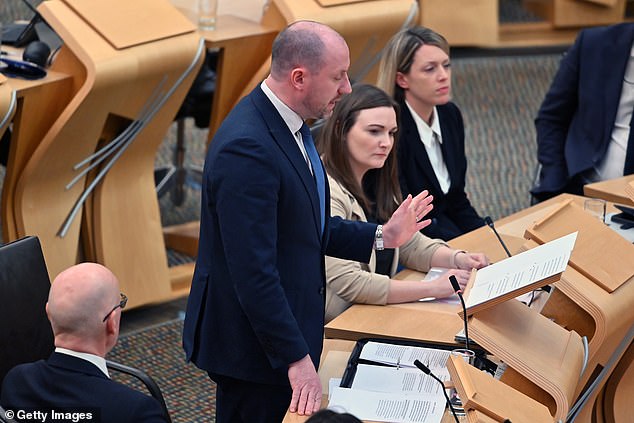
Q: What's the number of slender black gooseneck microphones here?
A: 3